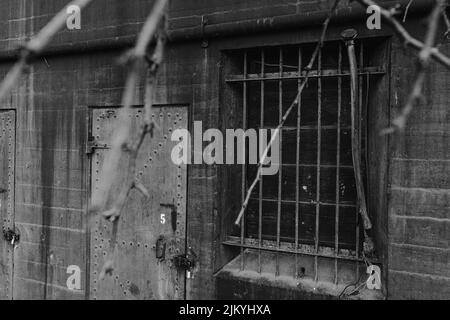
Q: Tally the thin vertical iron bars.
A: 7